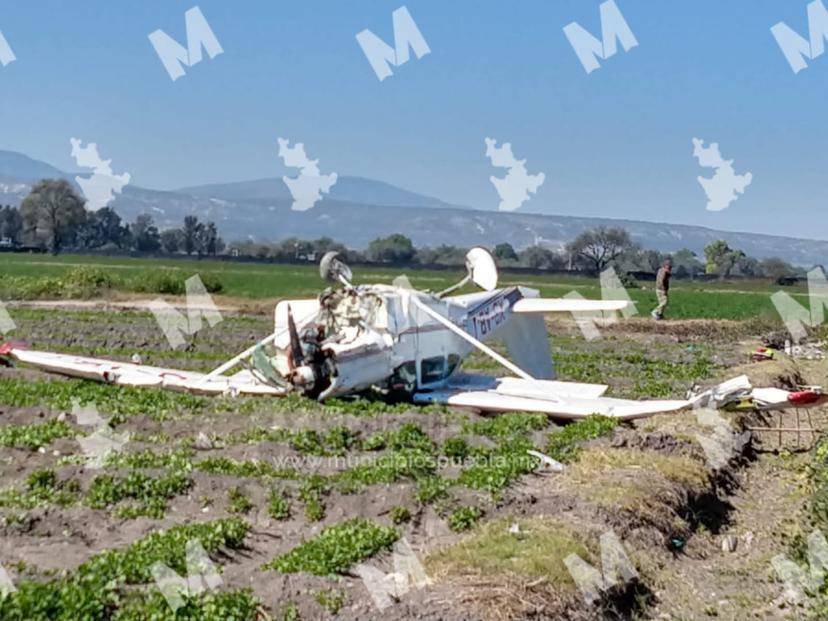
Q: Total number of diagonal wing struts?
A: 2